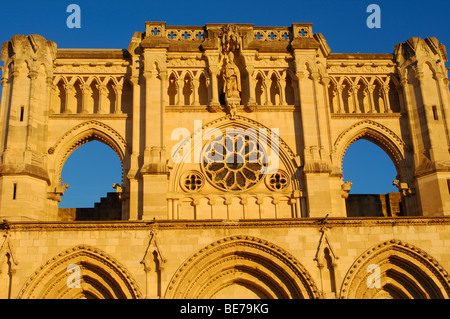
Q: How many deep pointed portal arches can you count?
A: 3